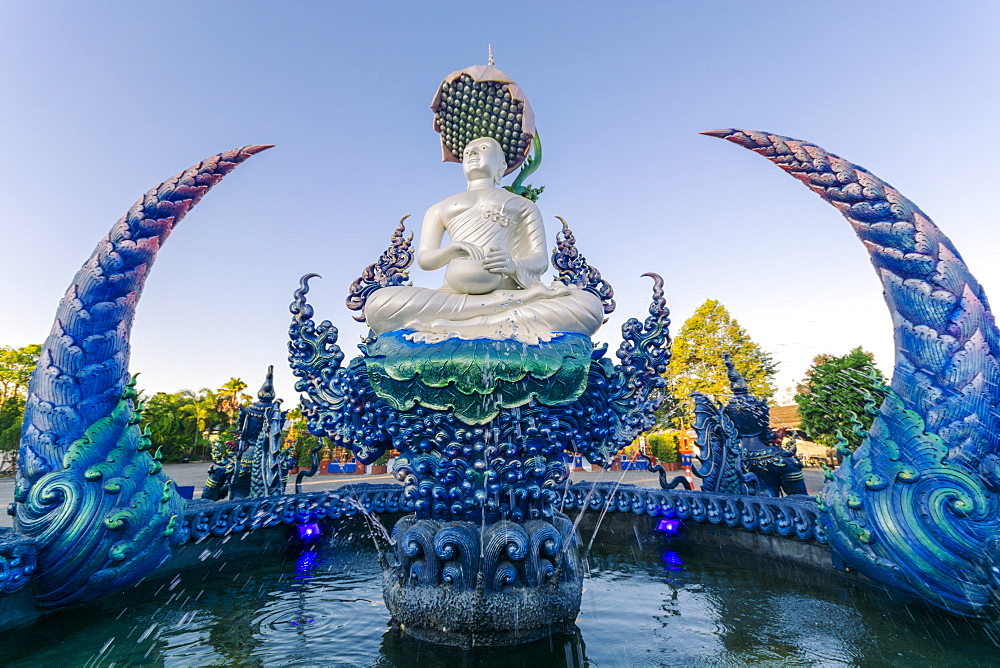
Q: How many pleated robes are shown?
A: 1